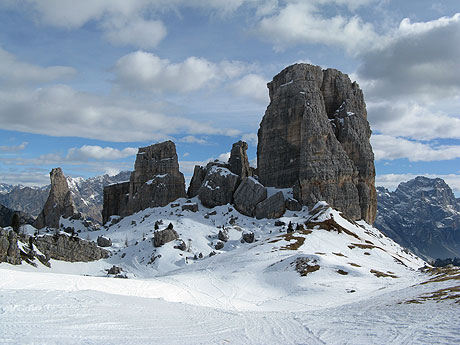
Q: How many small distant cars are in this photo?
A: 0